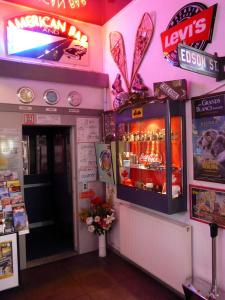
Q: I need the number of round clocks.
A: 3